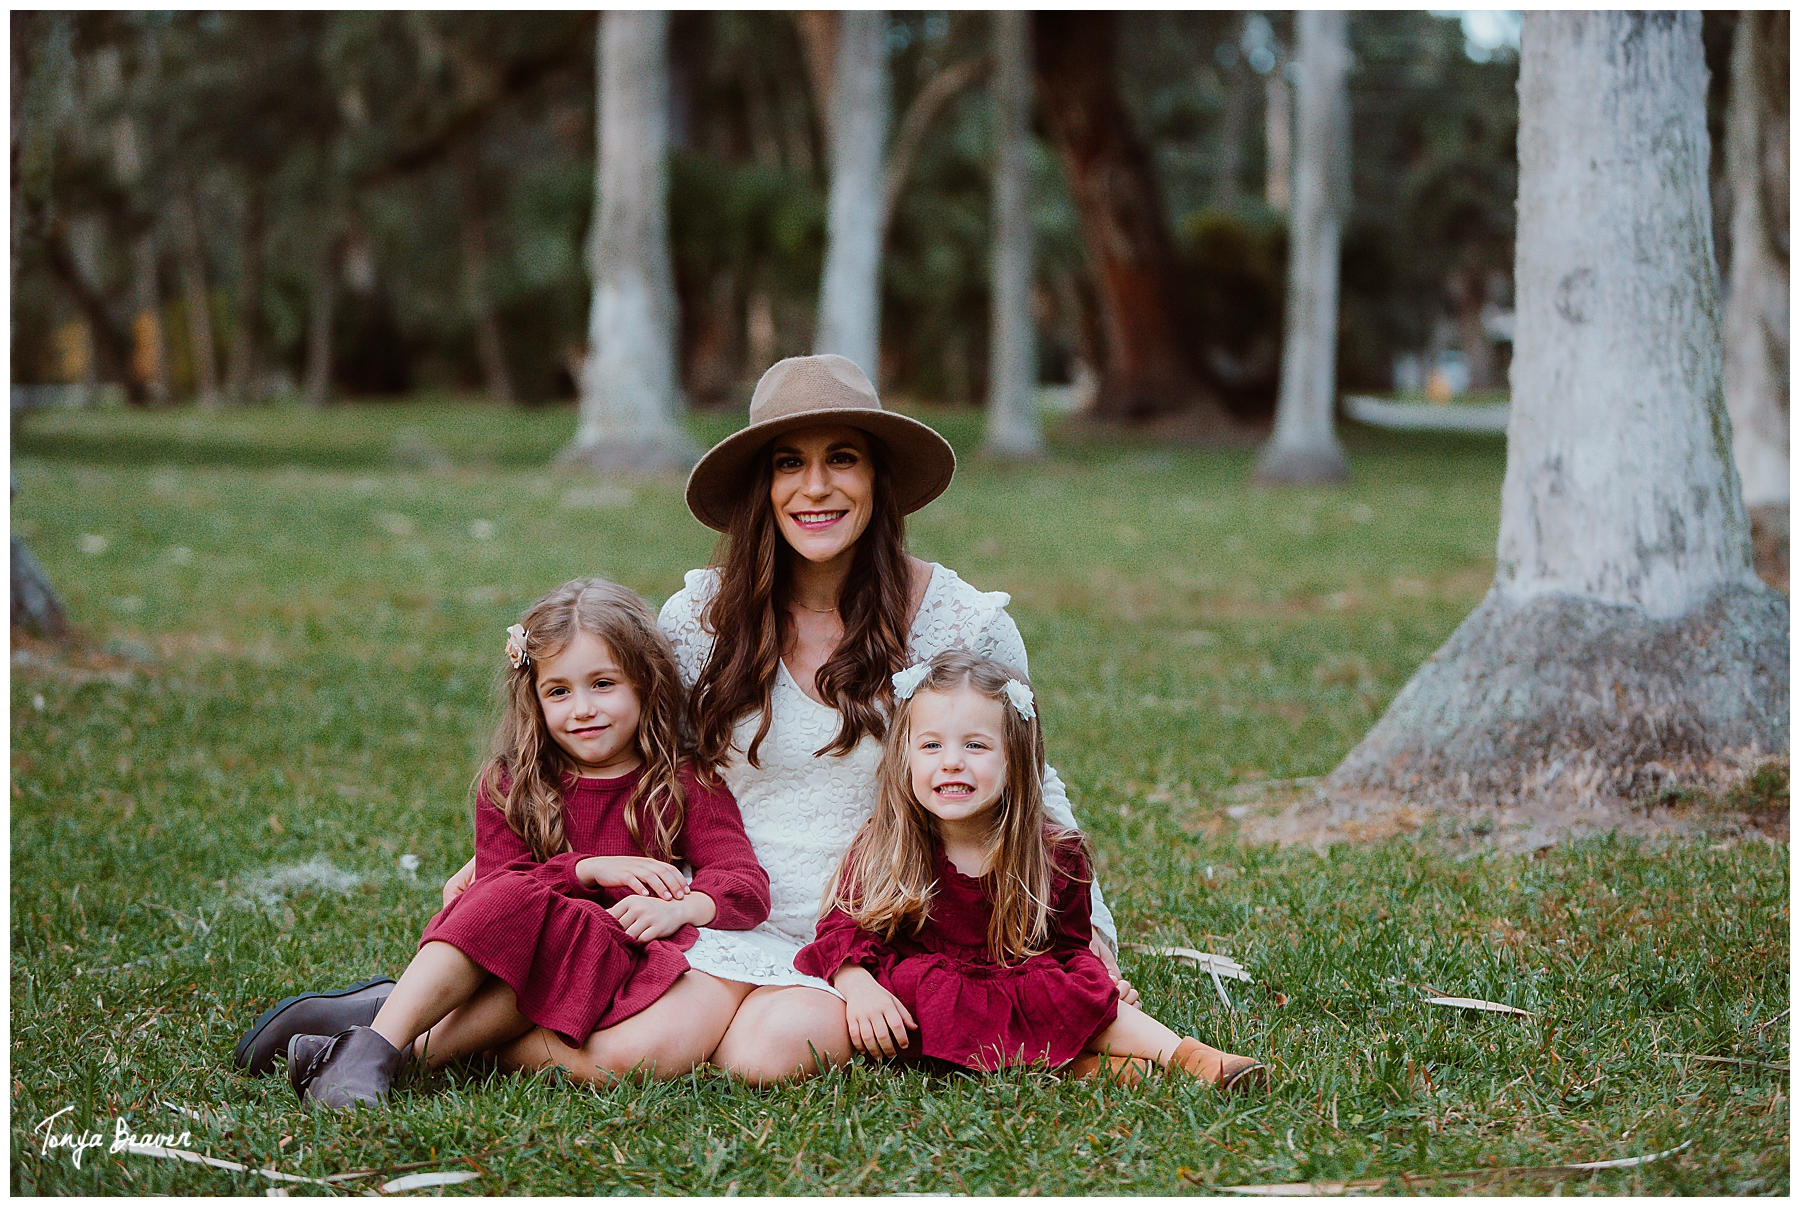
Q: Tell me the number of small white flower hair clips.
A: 2